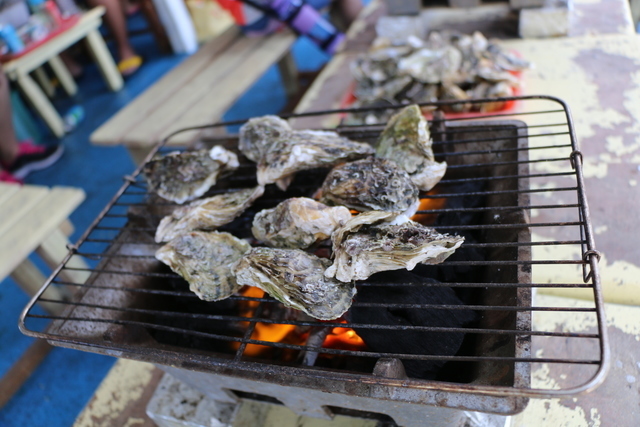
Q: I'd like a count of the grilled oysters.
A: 10